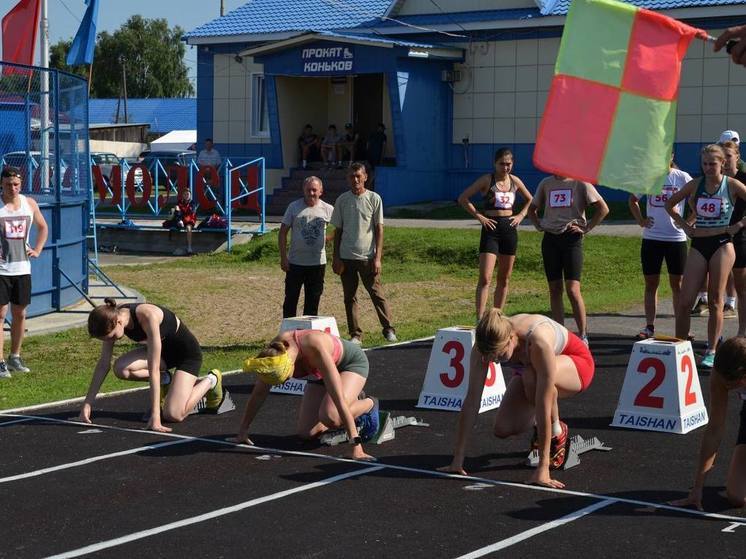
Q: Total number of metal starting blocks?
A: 3